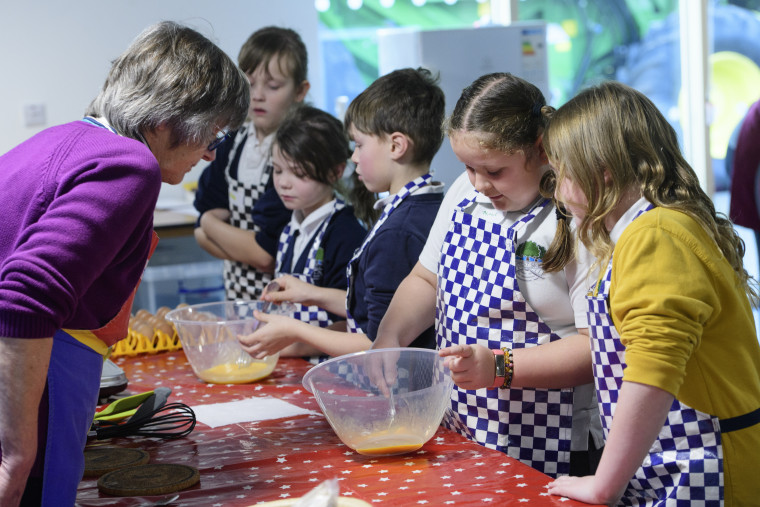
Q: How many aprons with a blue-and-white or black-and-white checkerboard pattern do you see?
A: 5